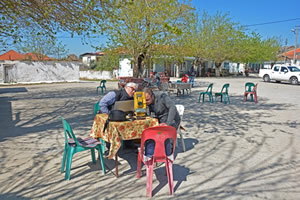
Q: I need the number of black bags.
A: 1